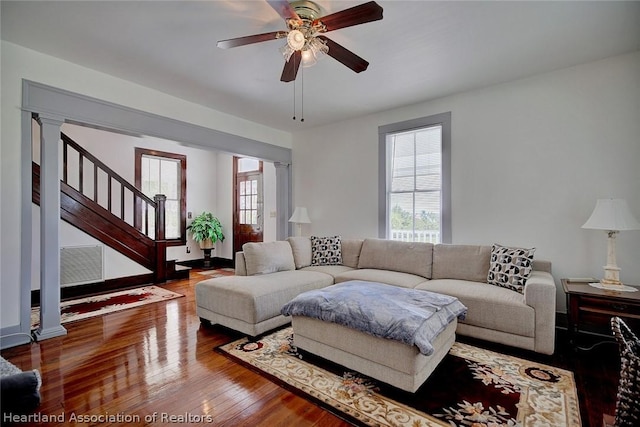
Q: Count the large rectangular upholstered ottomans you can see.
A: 1